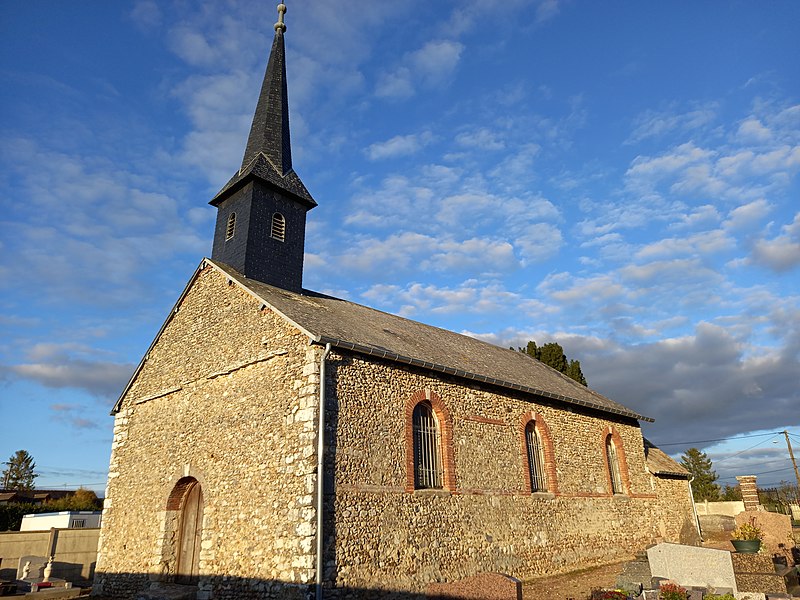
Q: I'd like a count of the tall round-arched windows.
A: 3